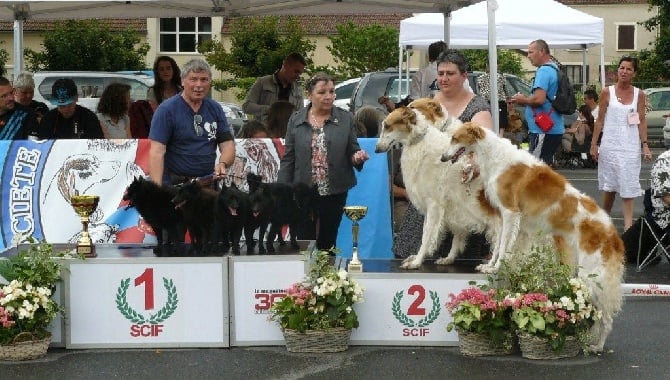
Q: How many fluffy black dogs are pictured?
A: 5